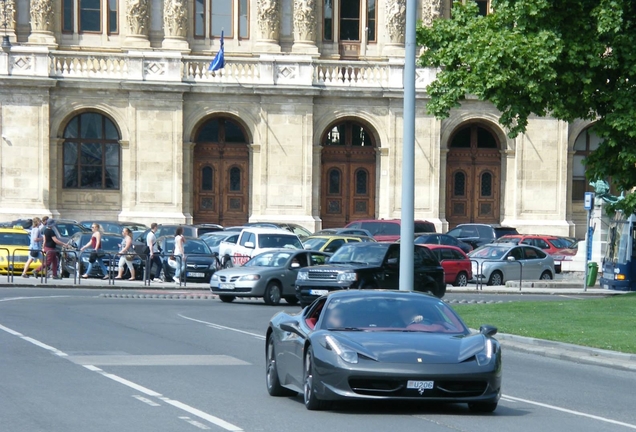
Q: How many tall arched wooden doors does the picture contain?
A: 3